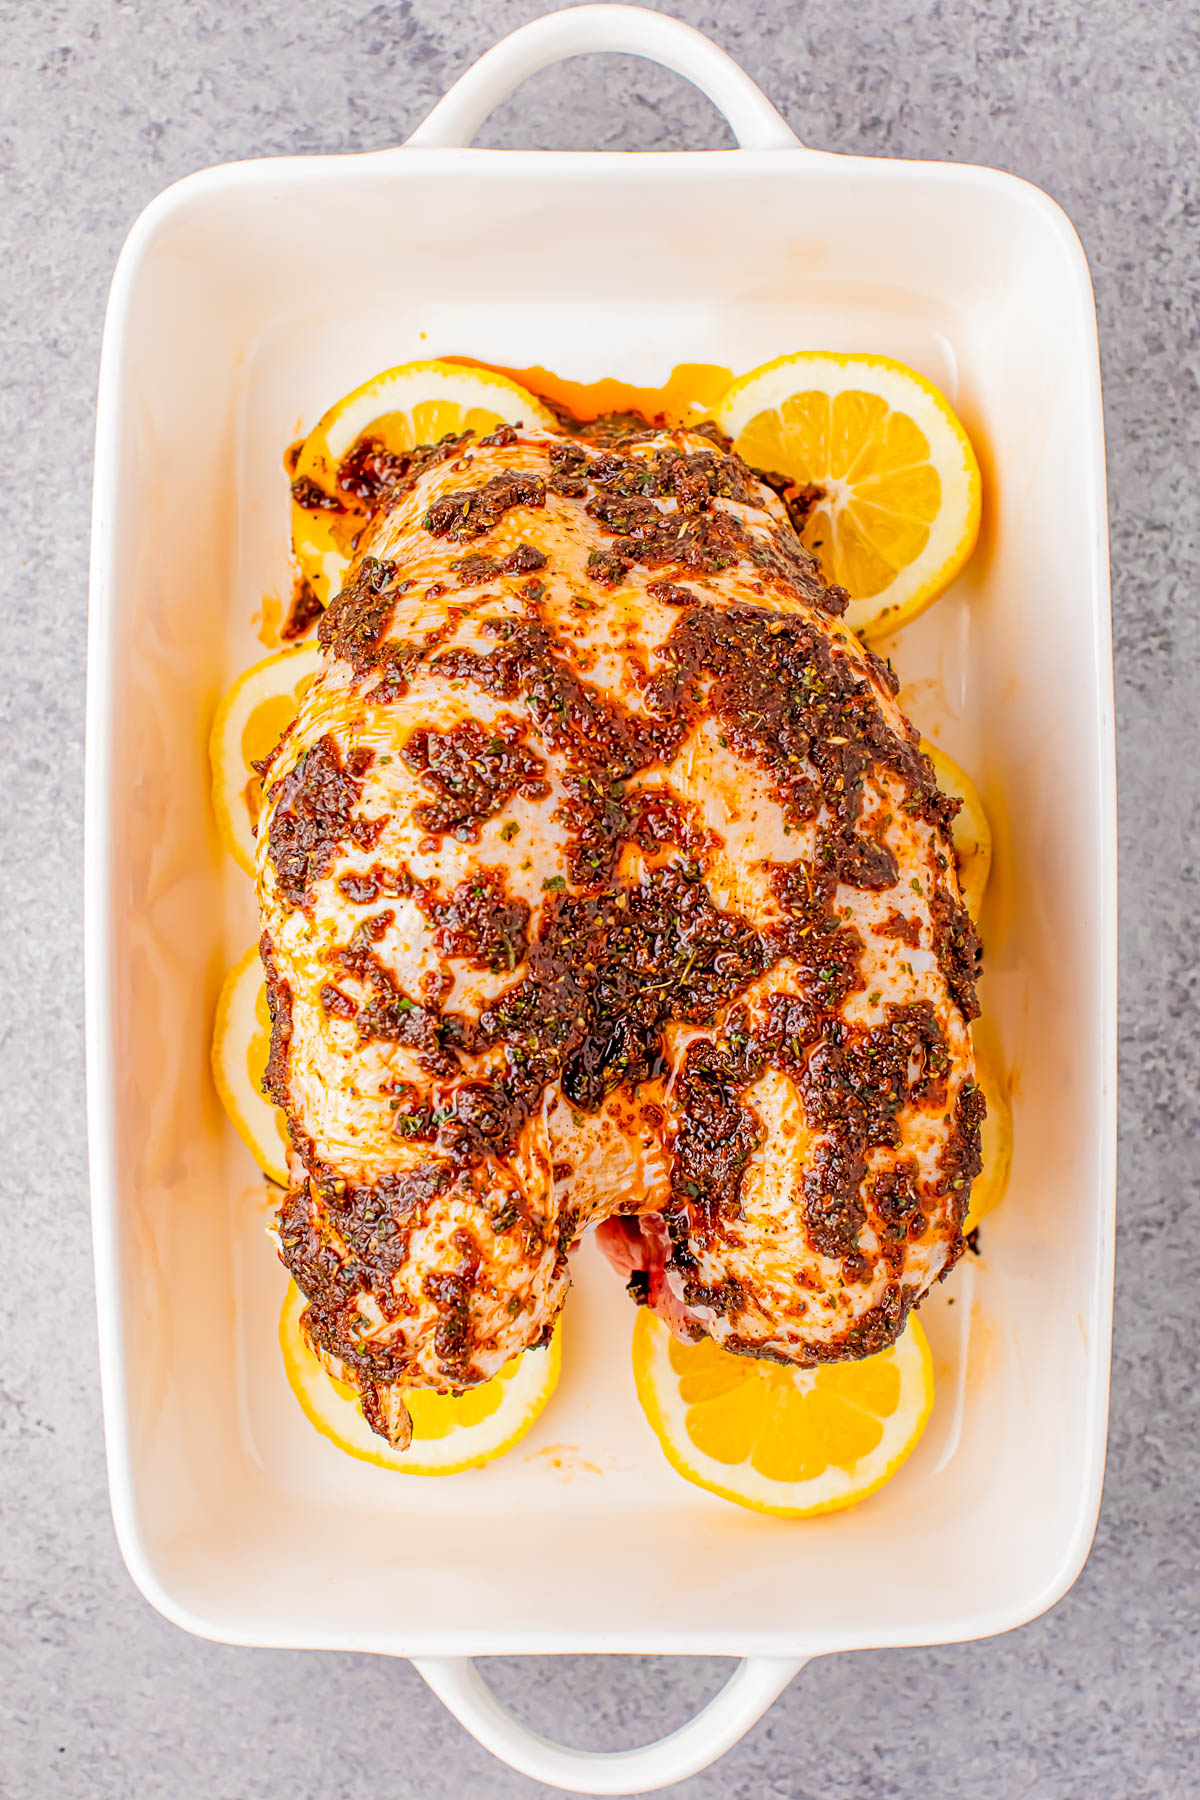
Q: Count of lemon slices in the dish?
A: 8